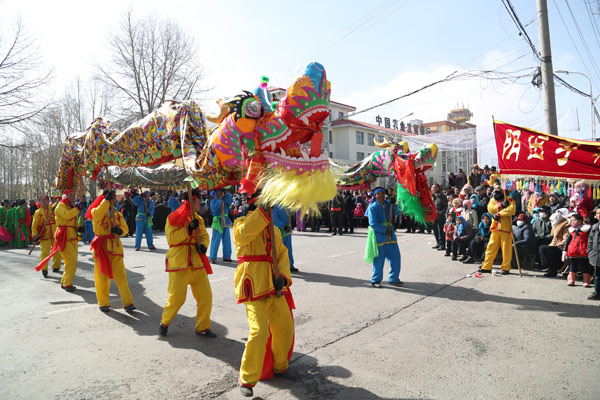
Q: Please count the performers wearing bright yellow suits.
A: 6